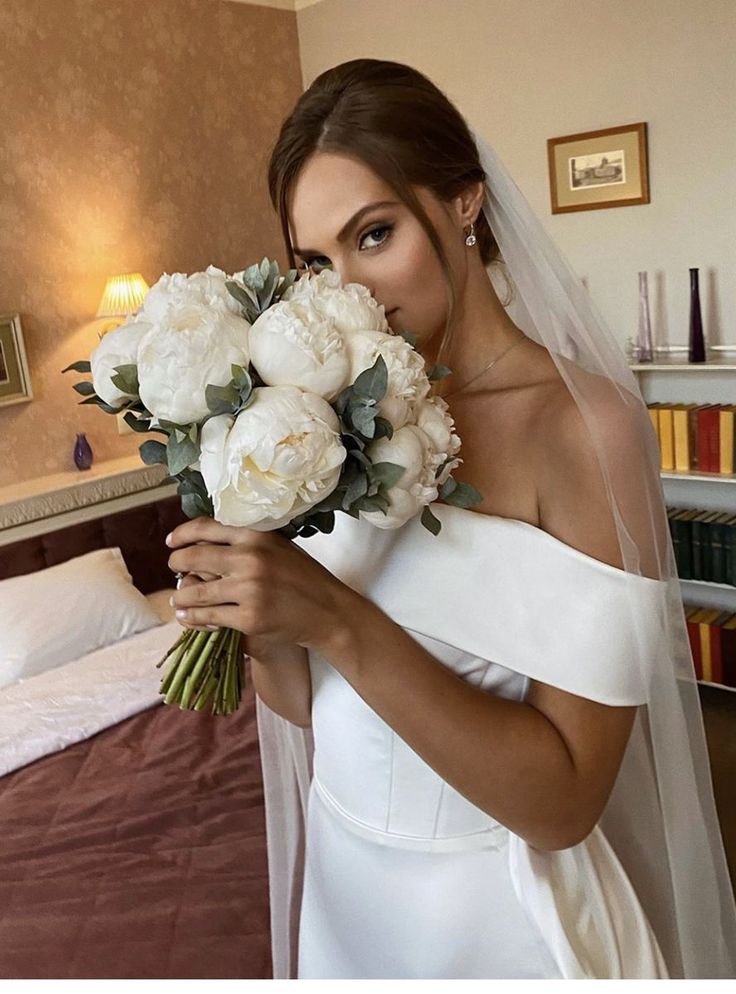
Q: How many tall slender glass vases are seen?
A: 2